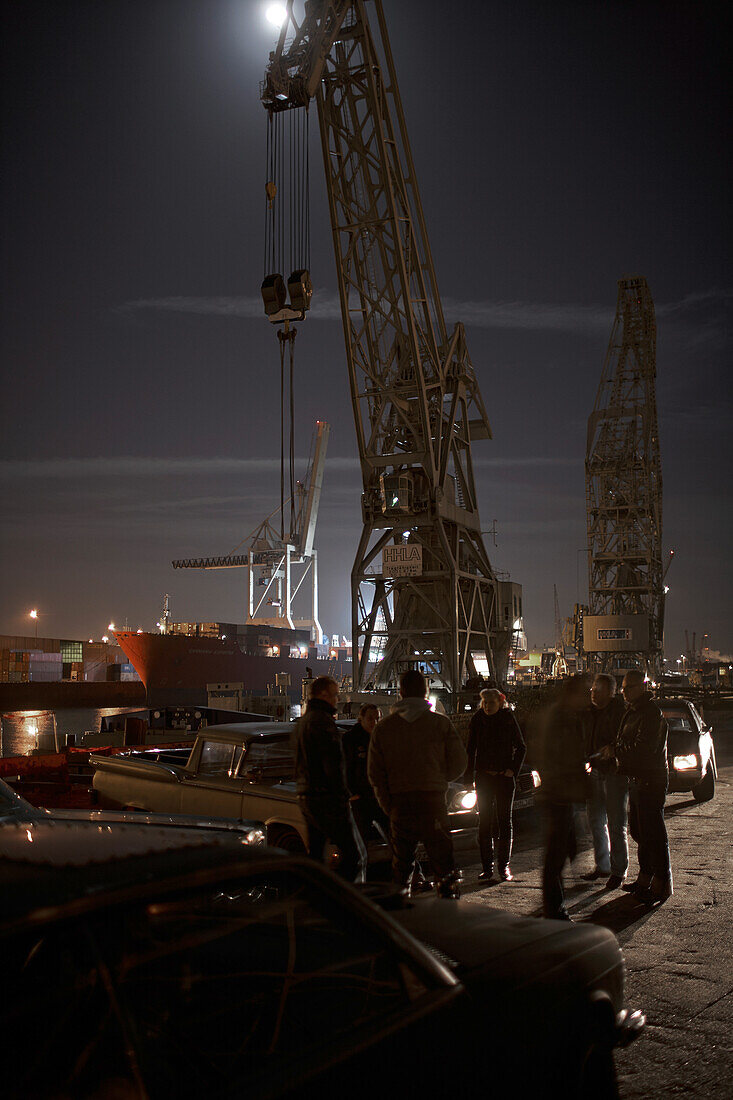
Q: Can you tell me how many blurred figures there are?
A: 1